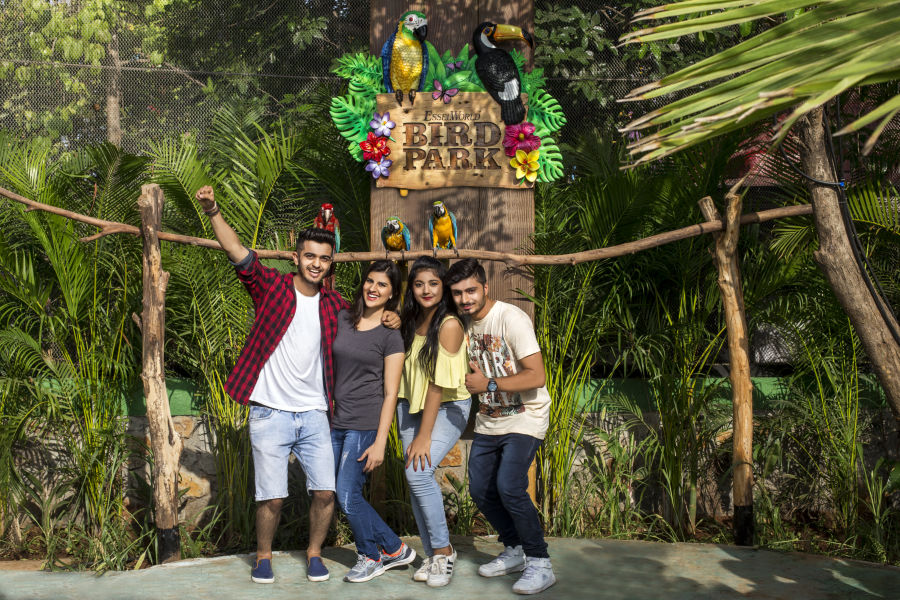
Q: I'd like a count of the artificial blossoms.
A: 5